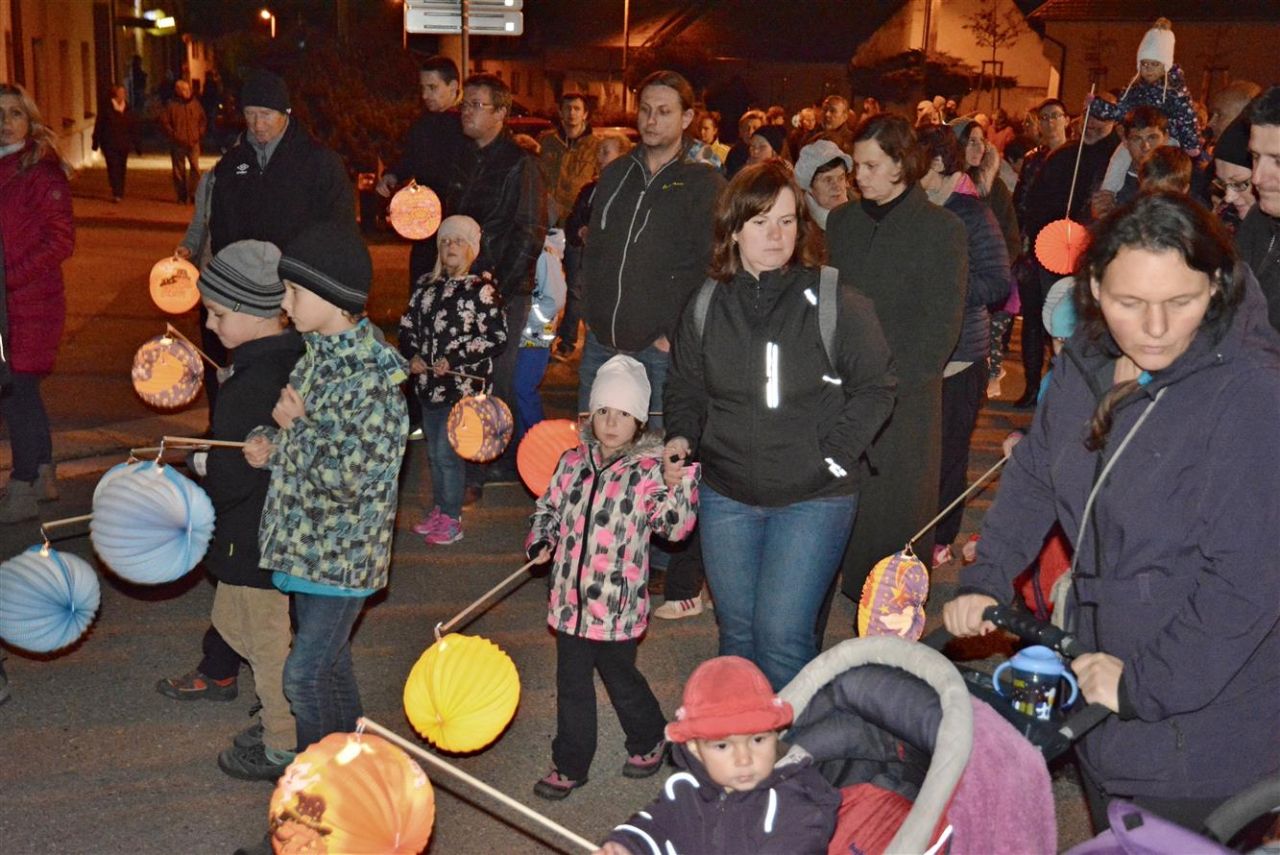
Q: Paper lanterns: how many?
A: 11